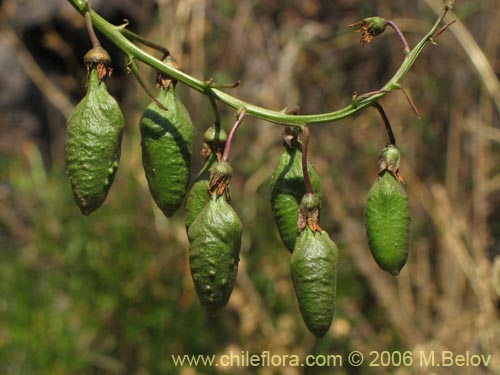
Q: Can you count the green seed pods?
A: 7